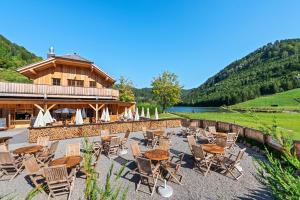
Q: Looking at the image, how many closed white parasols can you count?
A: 12